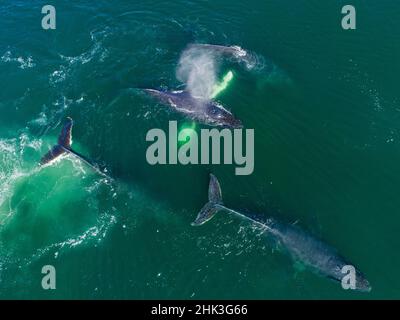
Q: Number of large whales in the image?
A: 4